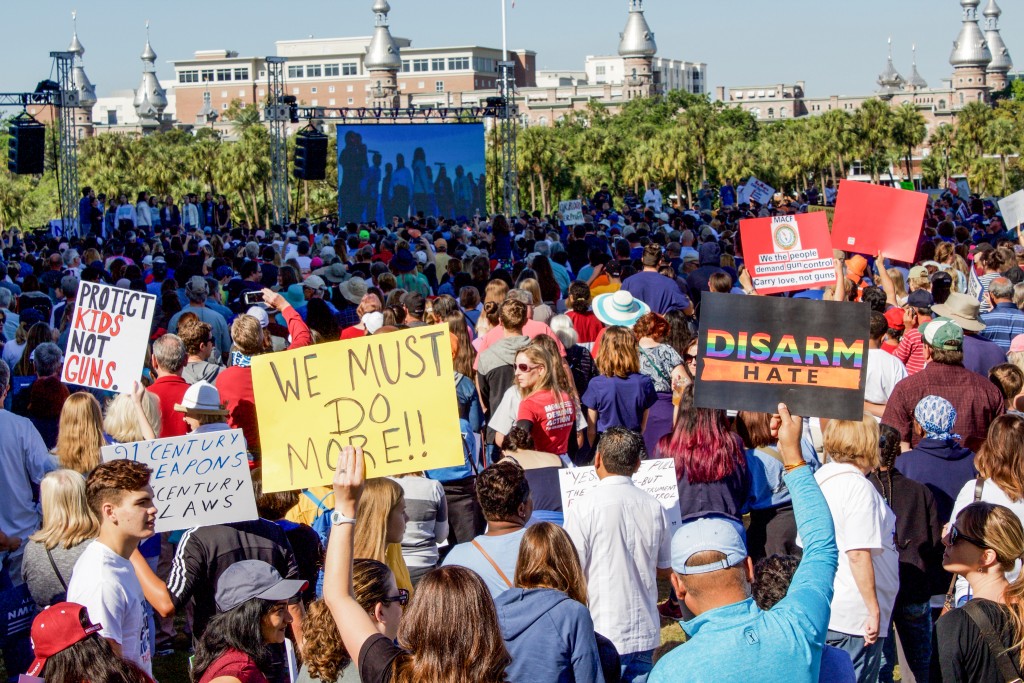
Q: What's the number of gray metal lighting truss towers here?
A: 3